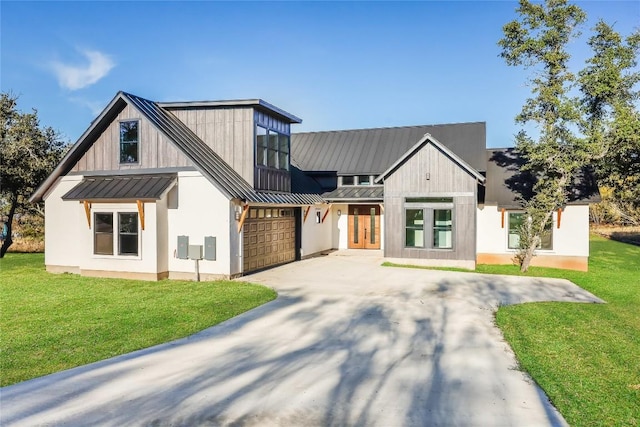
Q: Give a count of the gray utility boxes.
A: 3